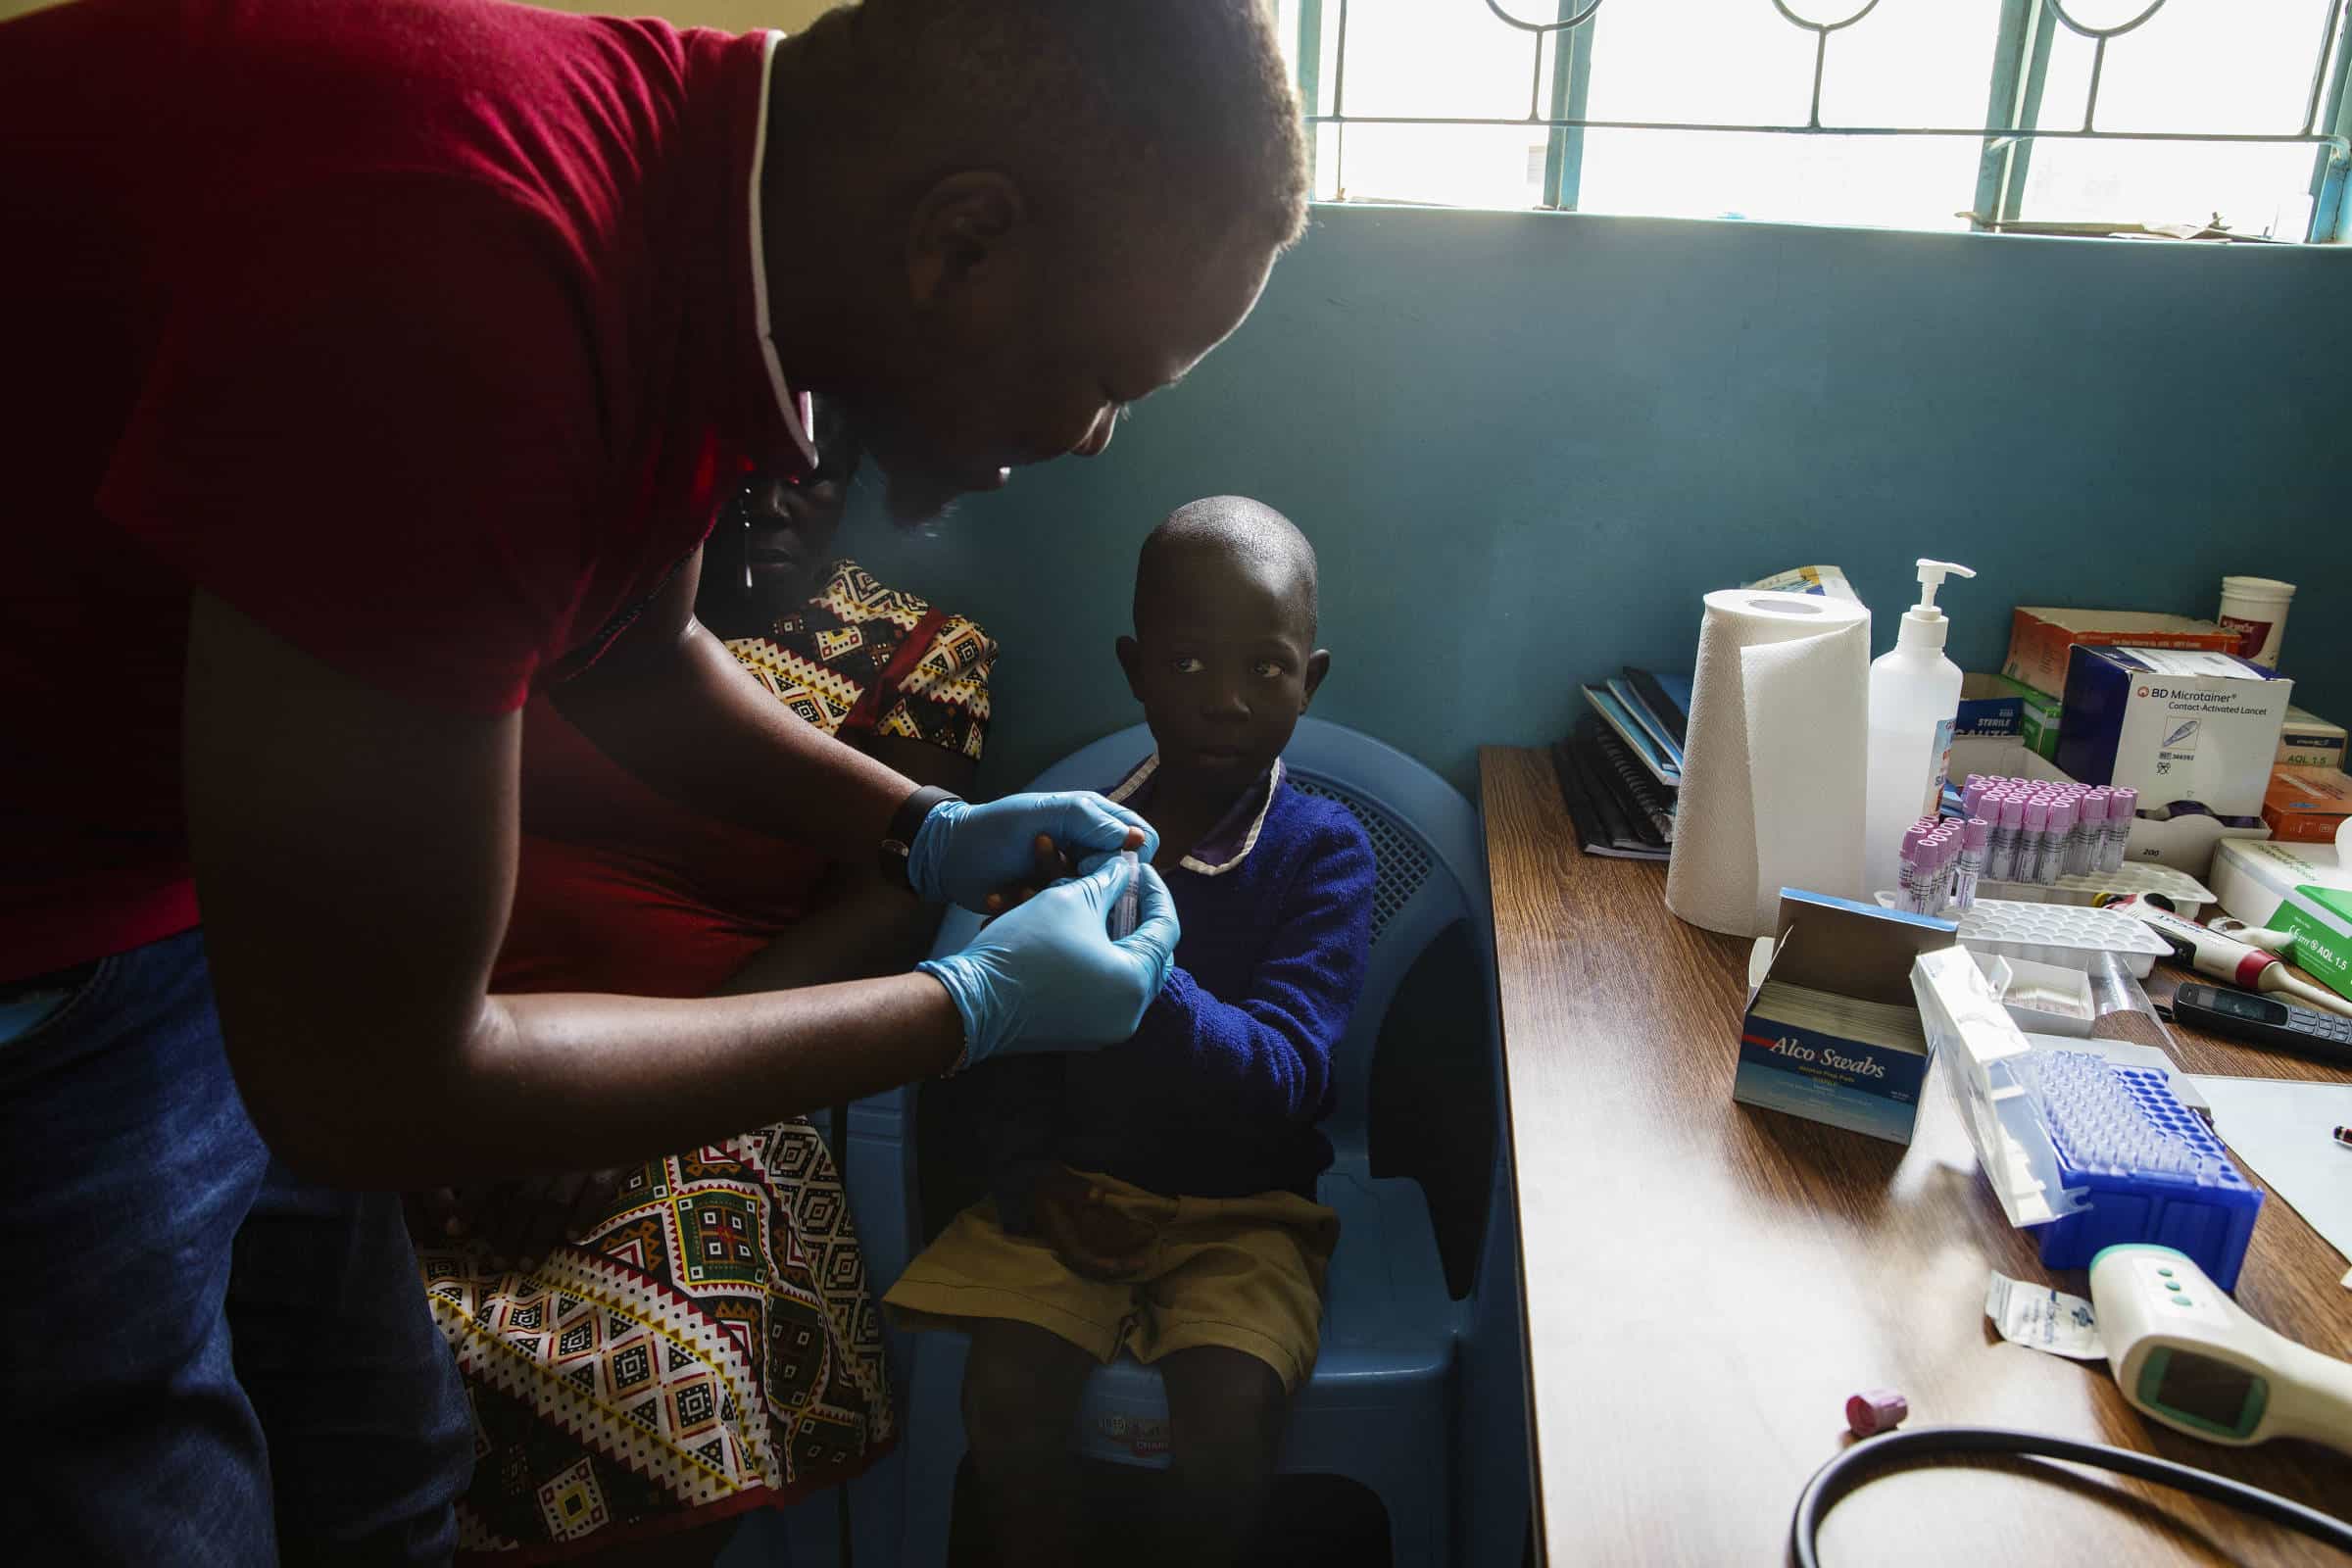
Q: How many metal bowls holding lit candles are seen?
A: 0